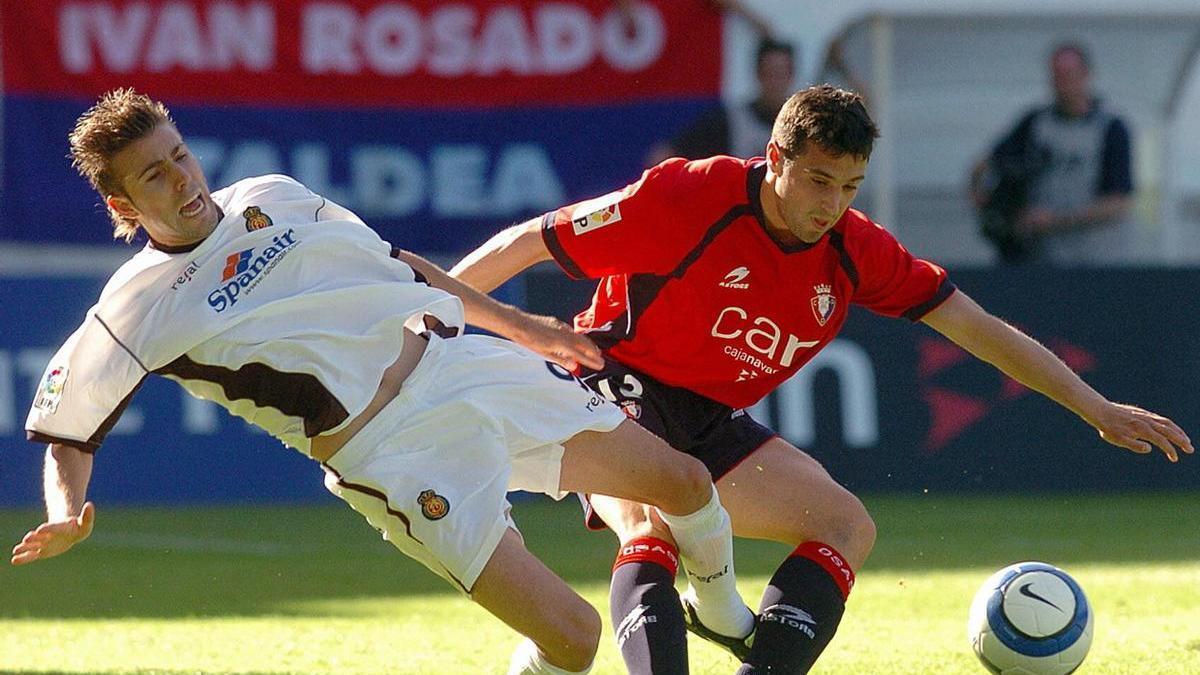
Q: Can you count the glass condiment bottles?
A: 0